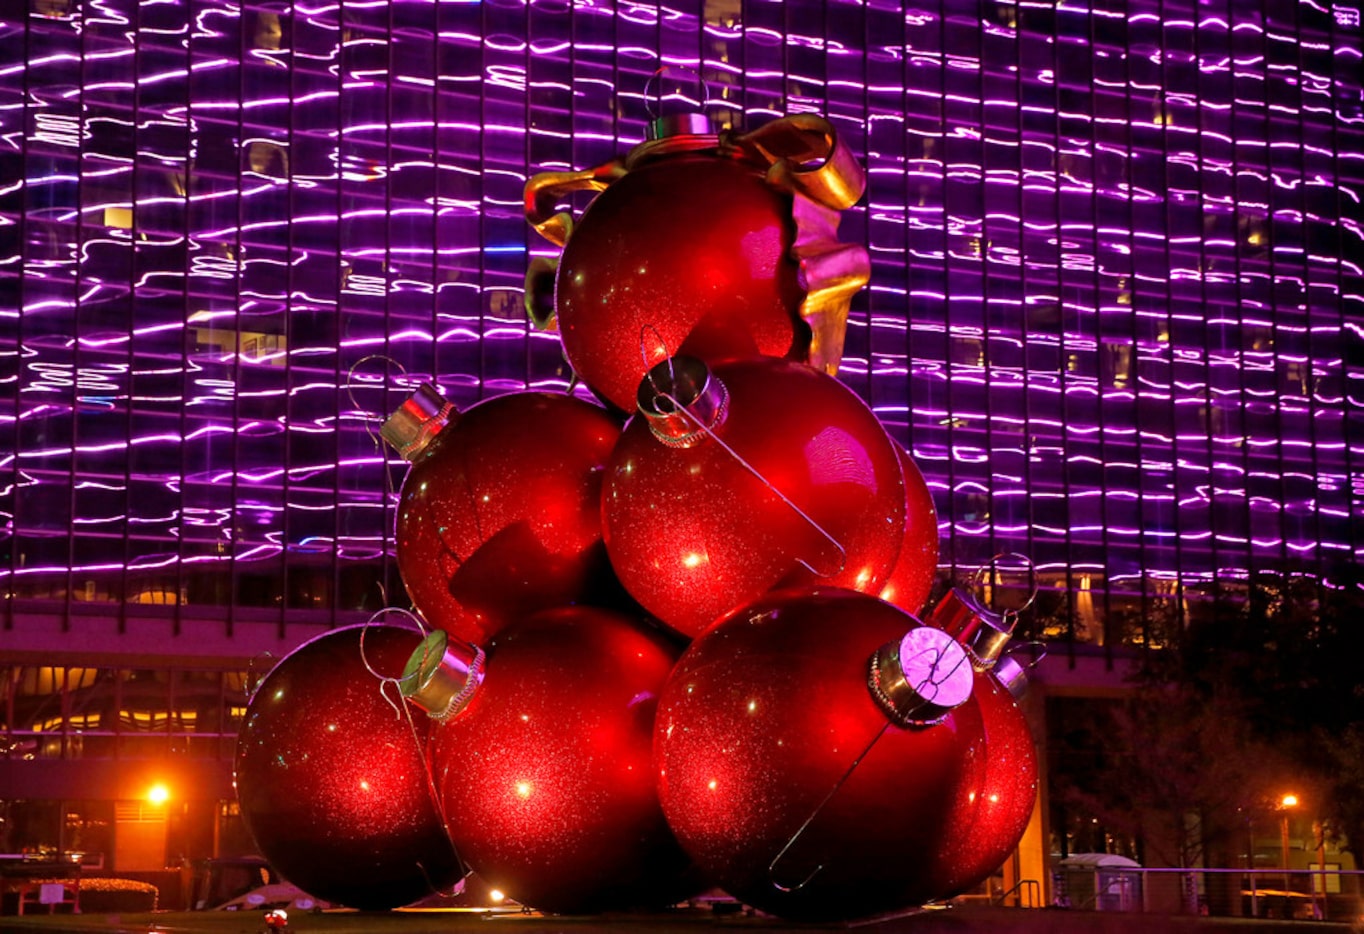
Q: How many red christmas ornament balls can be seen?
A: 8